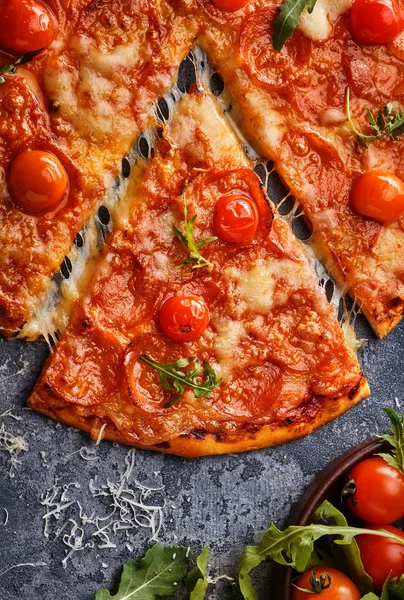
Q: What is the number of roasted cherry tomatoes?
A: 7